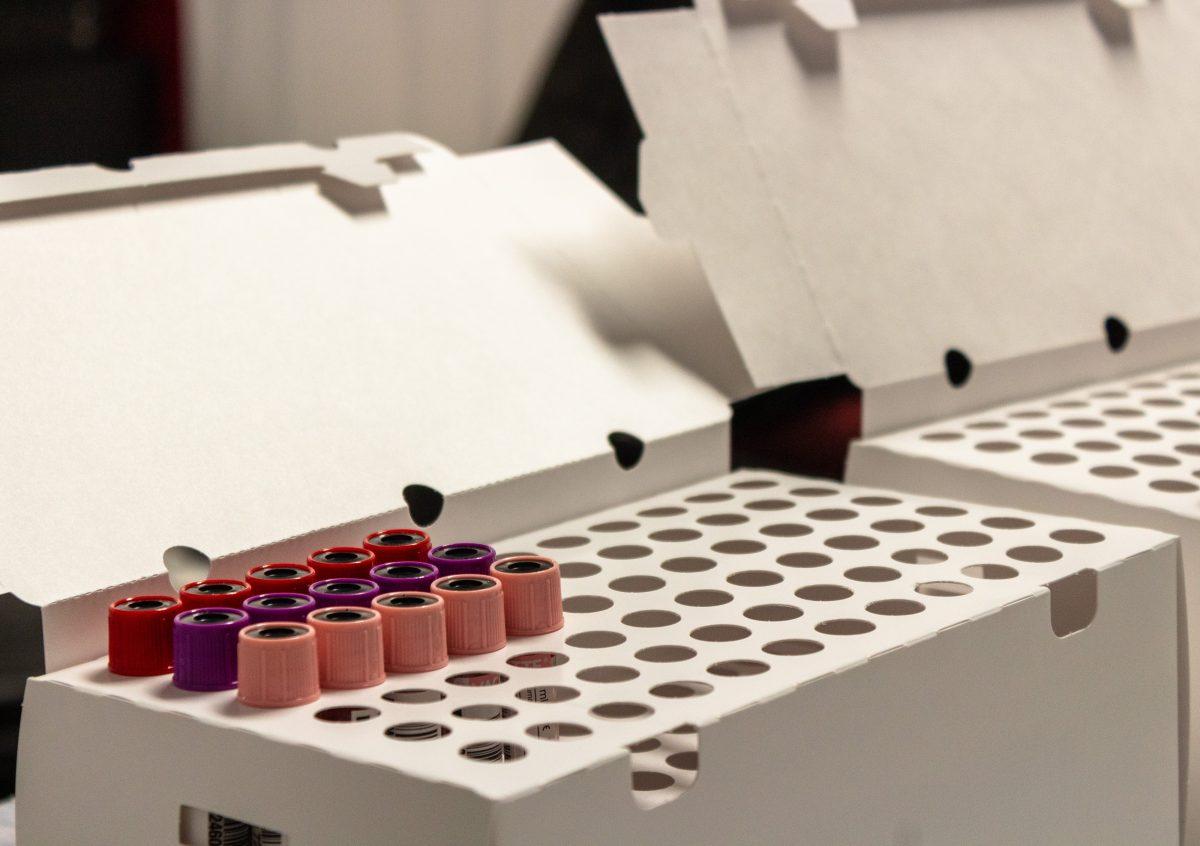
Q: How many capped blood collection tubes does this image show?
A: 15